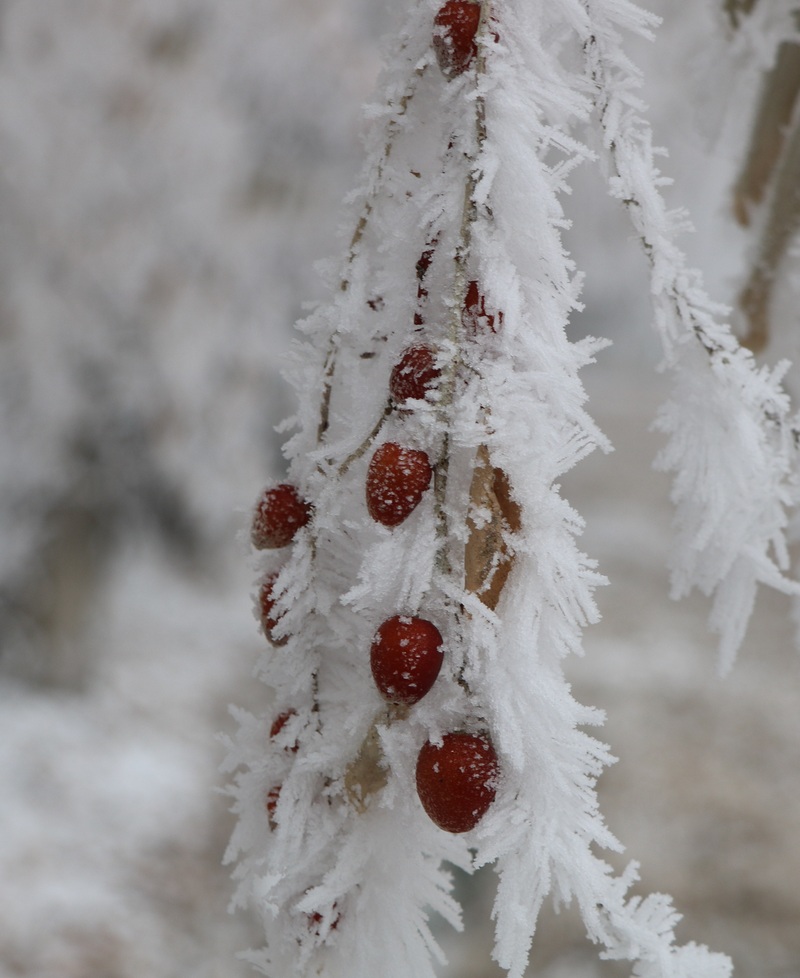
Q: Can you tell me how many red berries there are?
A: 12